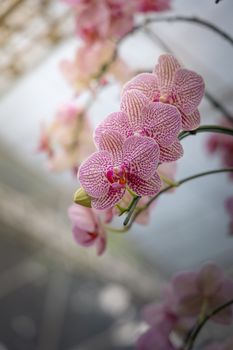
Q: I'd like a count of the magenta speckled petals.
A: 13